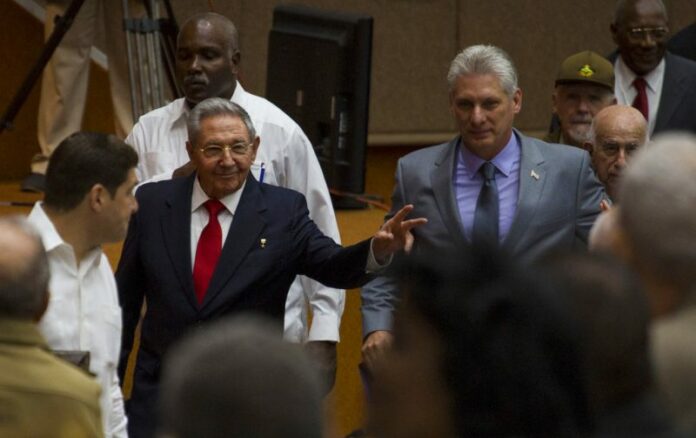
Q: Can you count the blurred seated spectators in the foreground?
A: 5